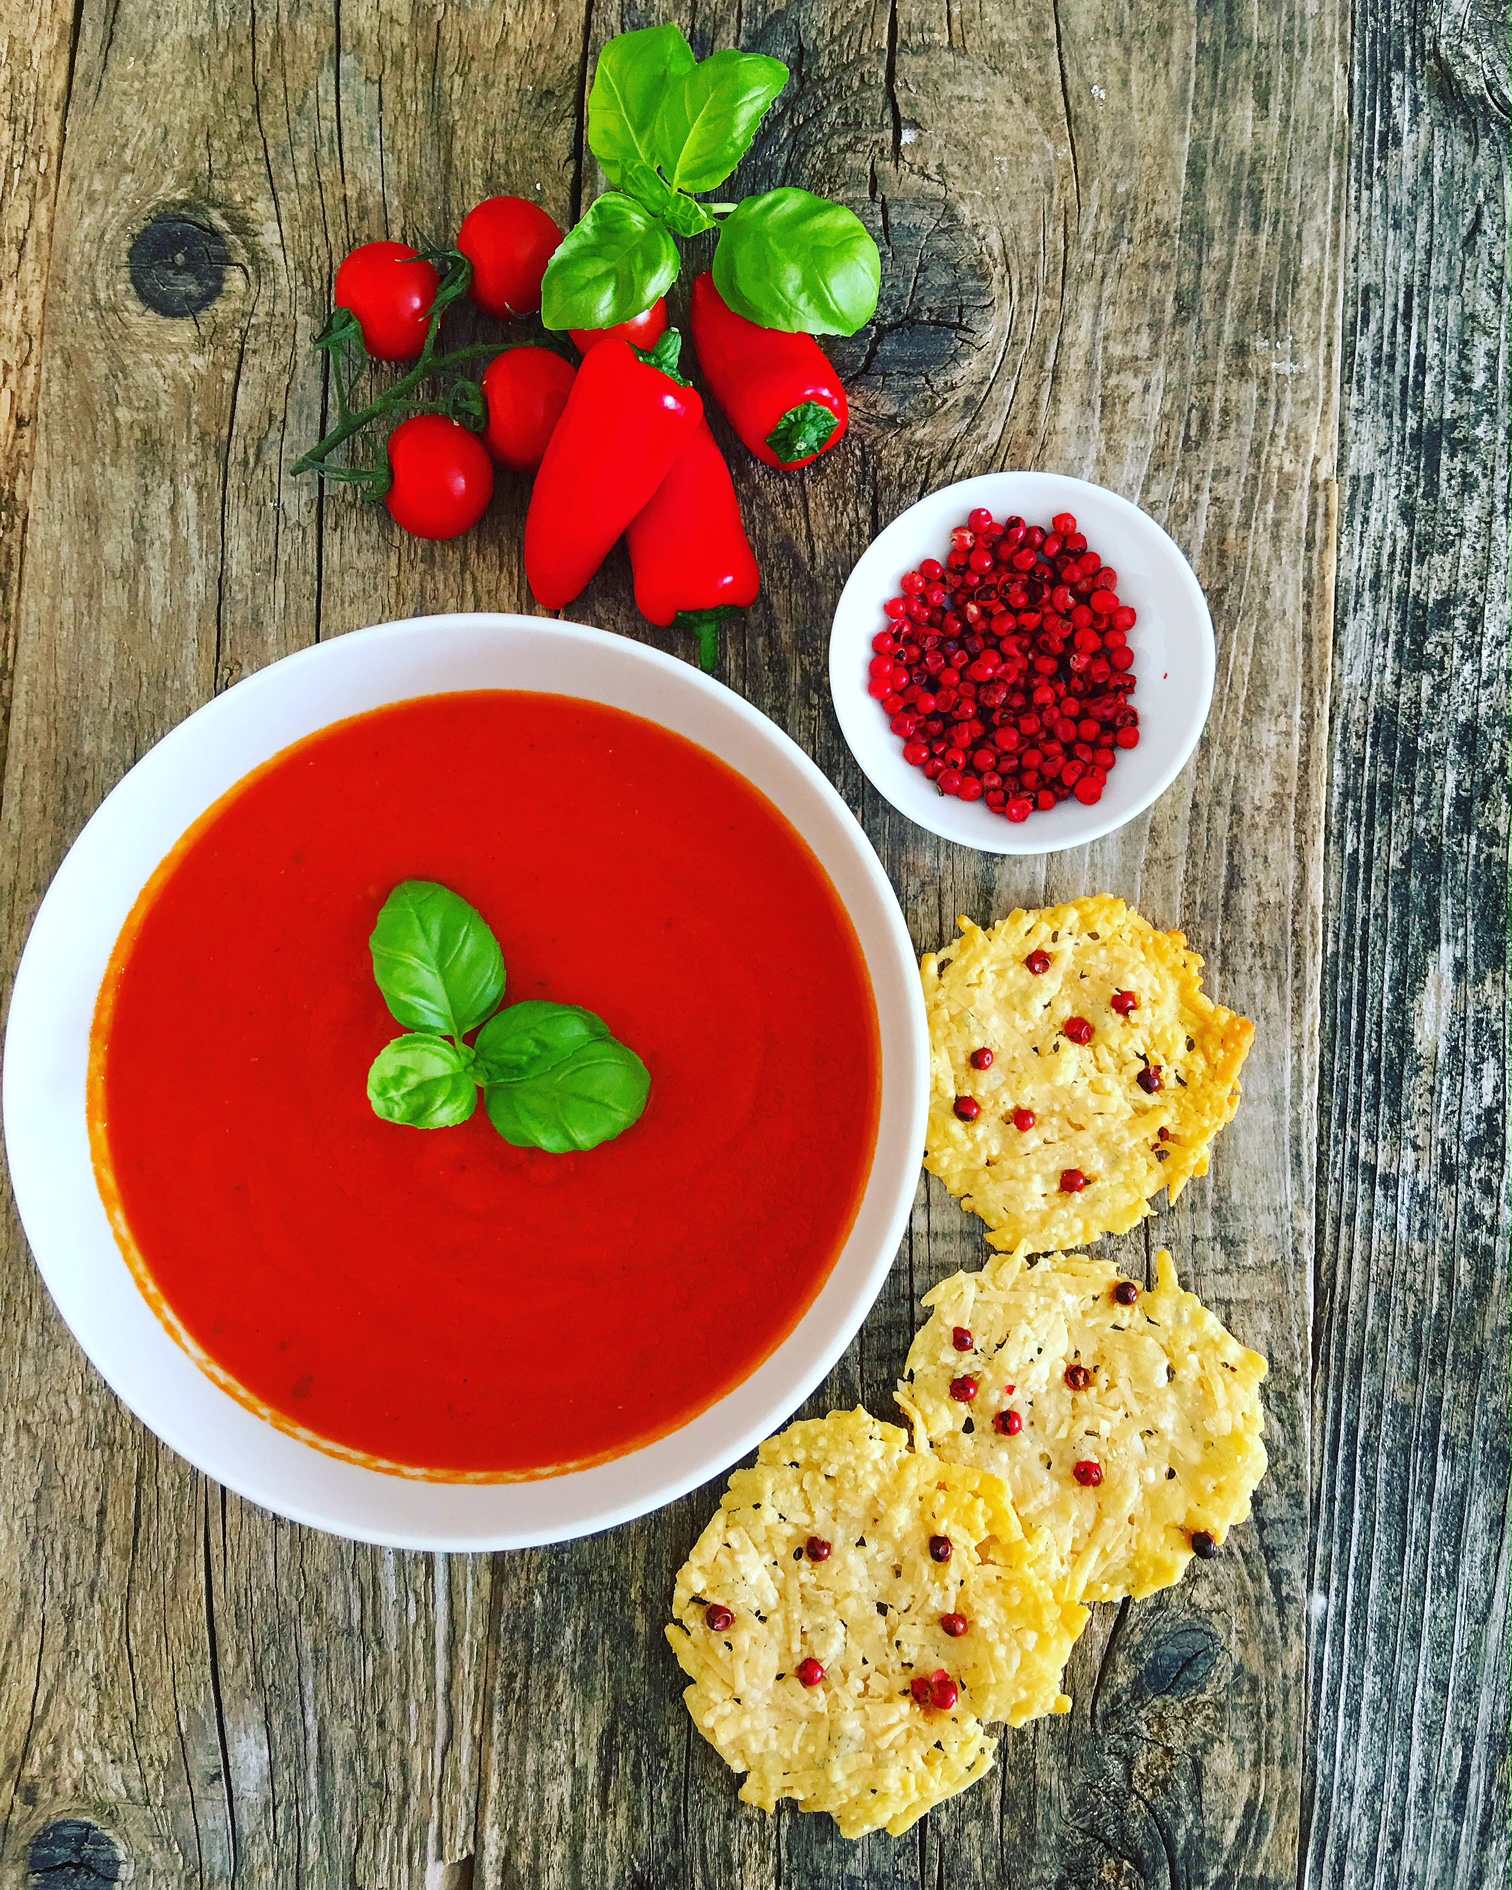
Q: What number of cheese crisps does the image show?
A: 3